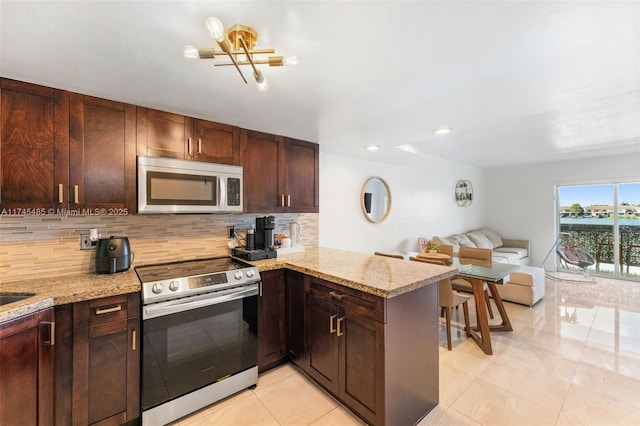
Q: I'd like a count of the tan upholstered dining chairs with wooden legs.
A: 4